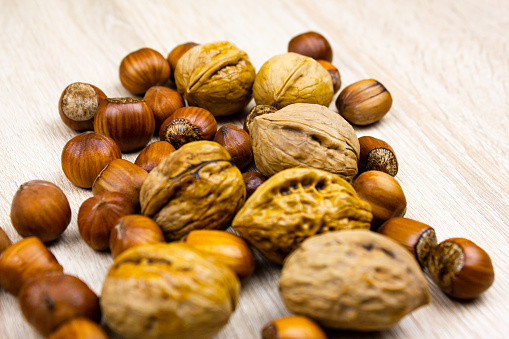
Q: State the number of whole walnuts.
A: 7